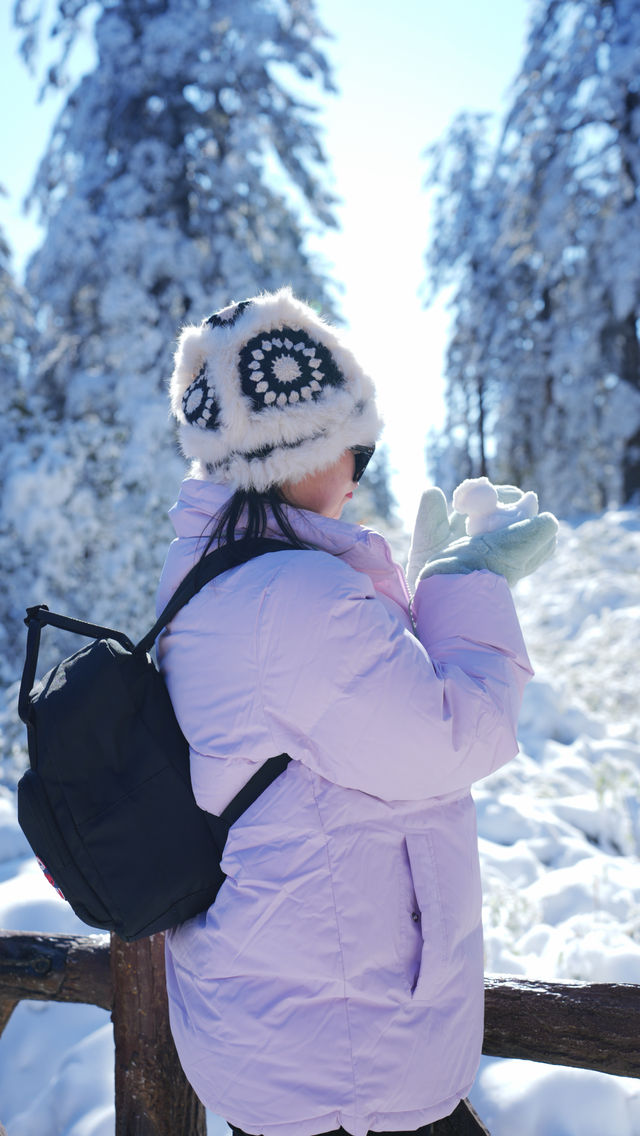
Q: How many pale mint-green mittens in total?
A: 2